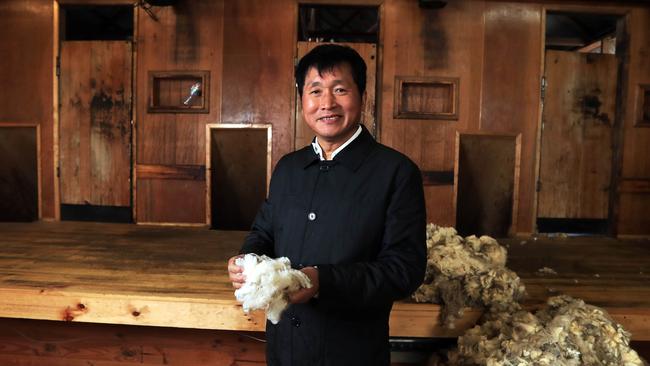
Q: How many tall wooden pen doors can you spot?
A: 3